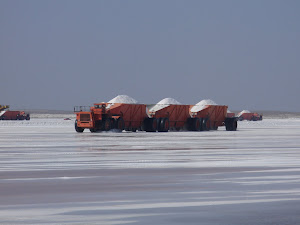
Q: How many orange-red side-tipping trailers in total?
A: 3